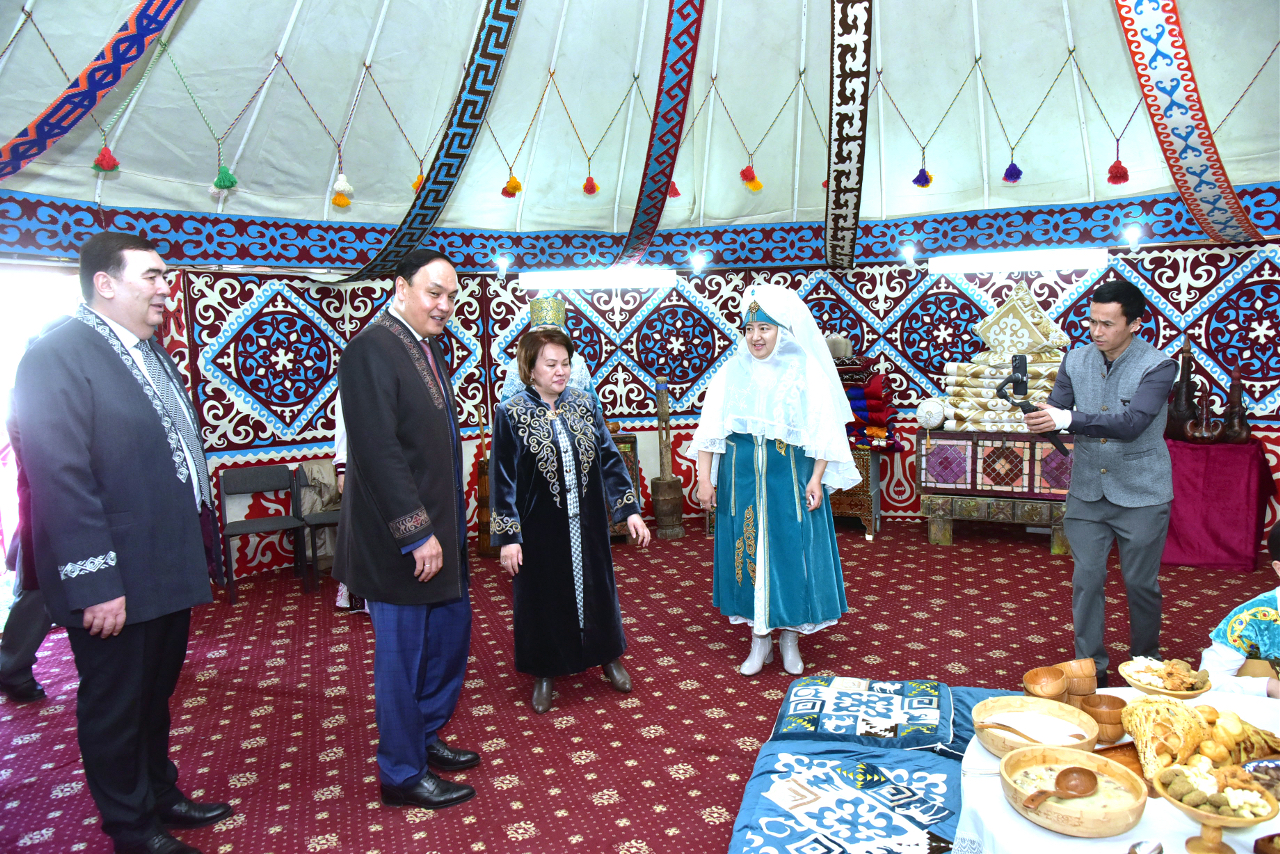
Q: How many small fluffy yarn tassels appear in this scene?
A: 12